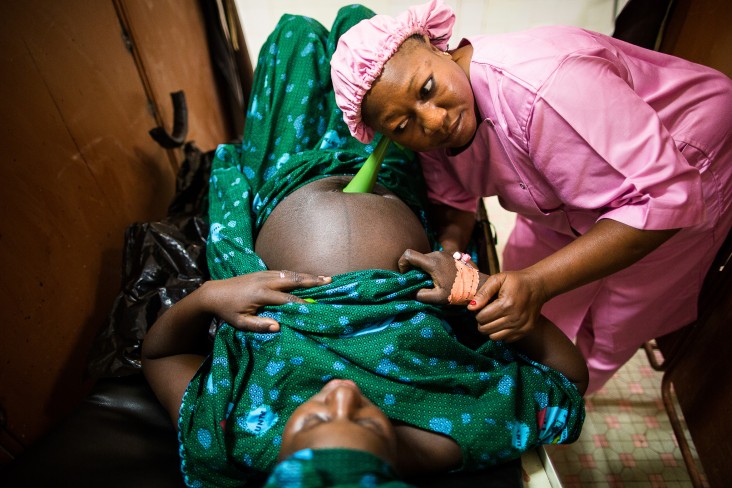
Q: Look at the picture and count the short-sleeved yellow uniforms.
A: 0